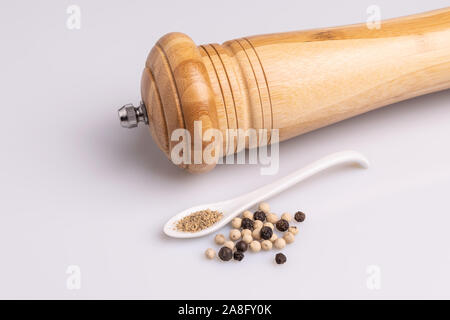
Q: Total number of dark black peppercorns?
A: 9